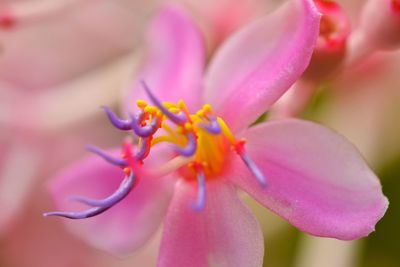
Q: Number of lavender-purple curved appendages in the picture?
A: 10